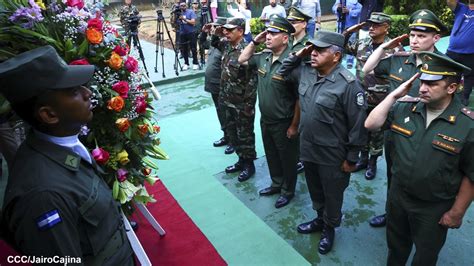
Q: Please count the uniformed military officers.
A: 9